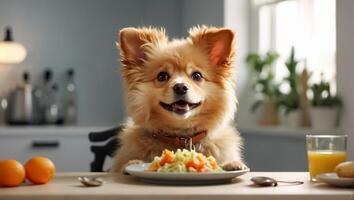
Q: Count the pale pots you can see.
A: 2